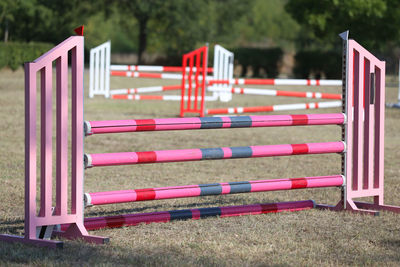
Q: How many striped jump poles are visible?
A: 11